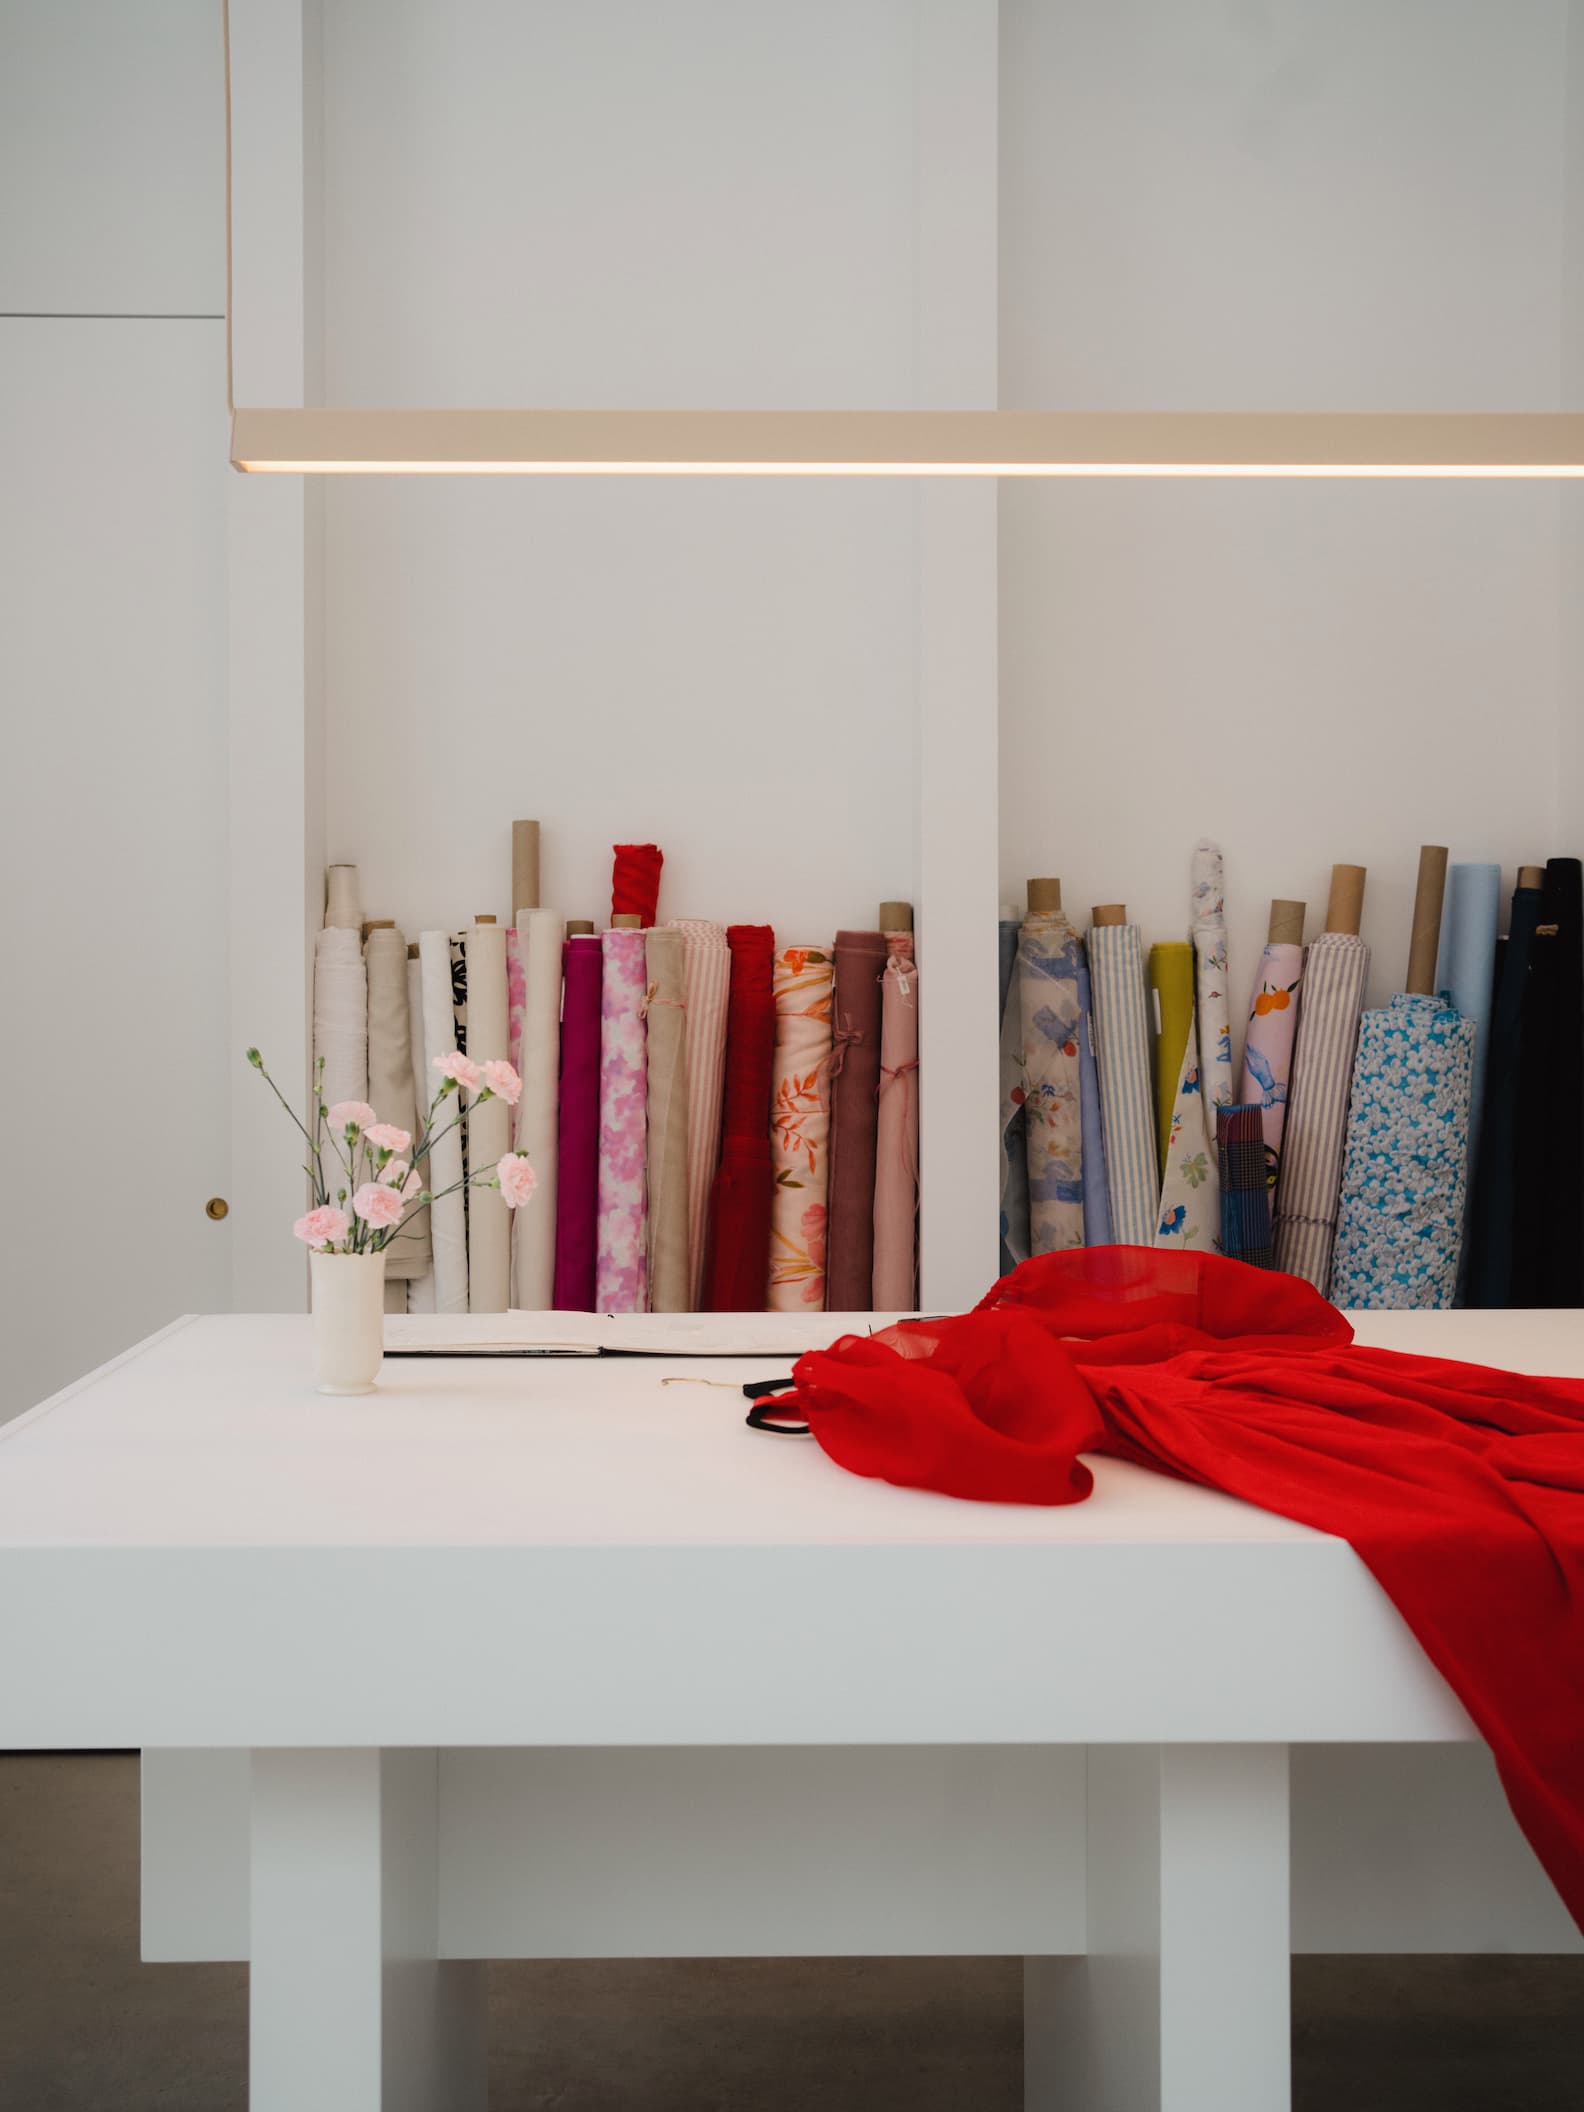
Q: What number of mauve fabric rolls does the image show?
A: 1